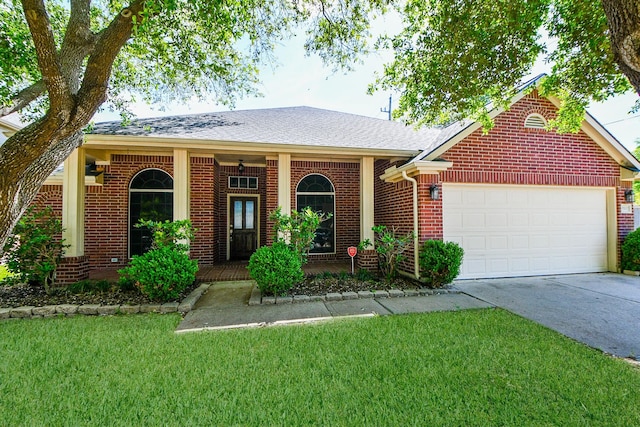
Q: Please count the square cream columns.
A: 4